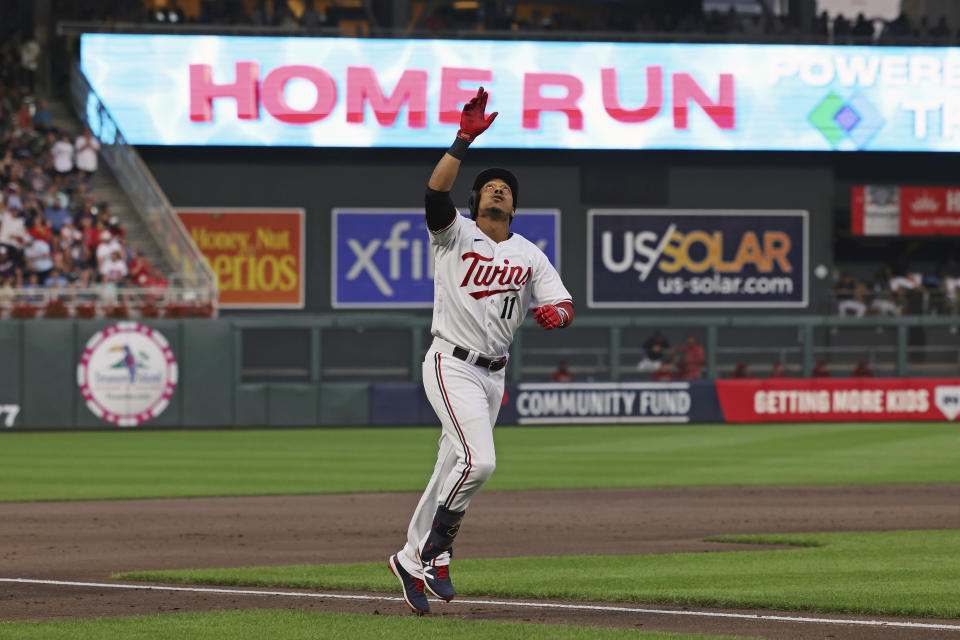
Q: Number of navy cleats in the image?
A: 2